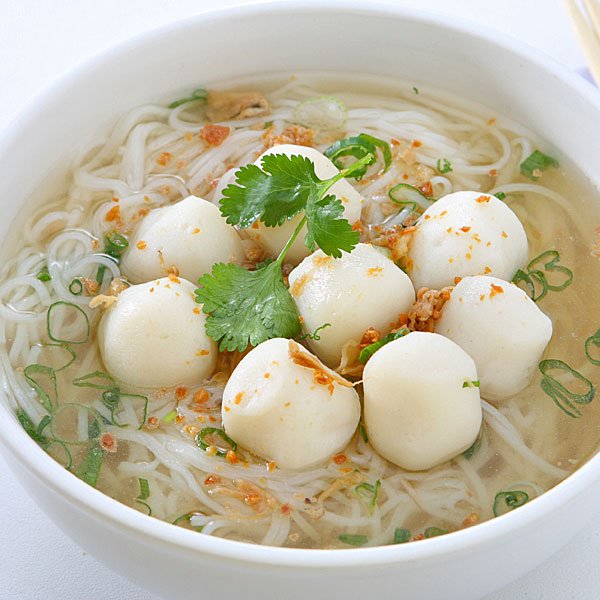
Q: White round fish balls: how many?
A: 8